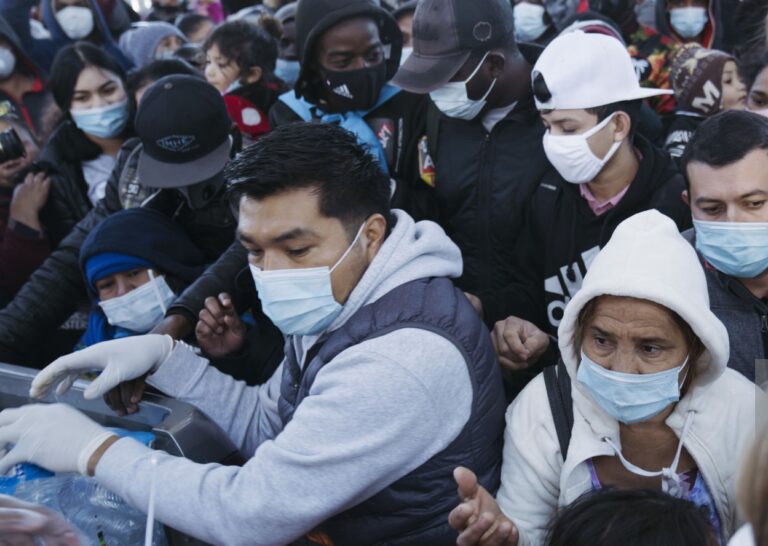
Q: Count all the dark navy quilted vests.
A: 1